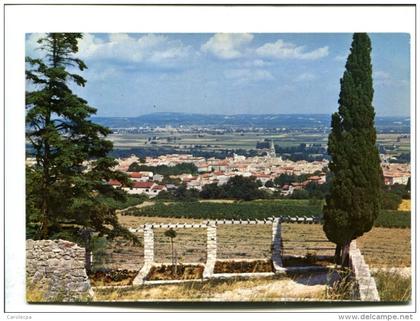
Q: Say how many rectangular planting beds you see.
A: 4